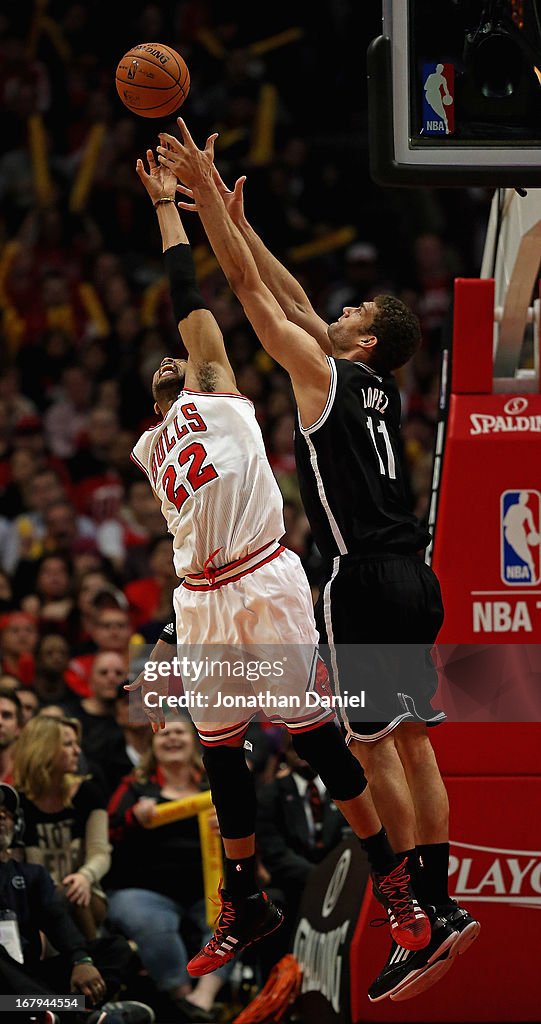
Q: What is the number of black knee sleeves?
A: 2